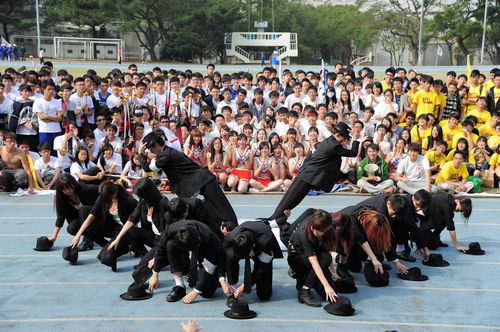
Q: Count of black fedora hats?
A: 14